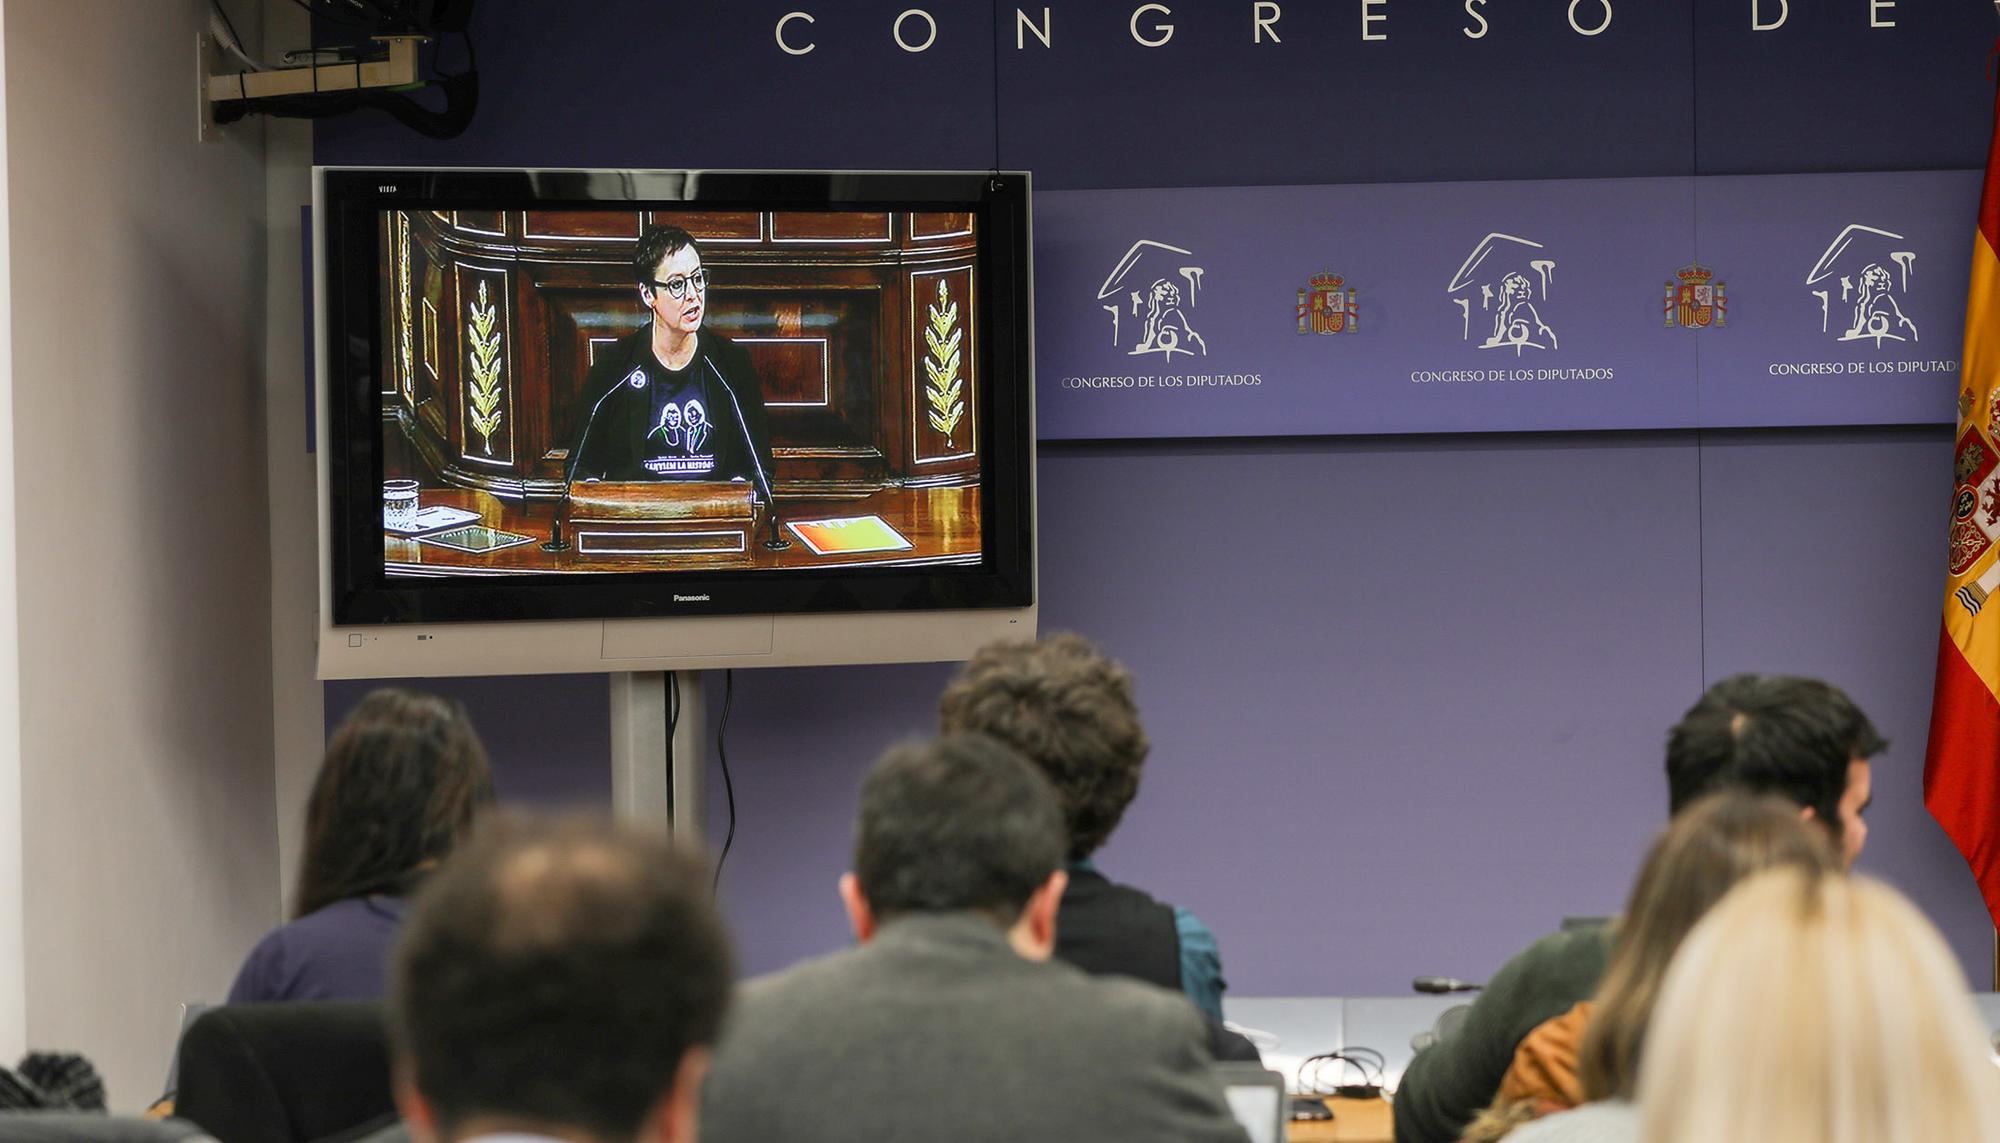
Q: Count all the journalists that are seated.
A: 7